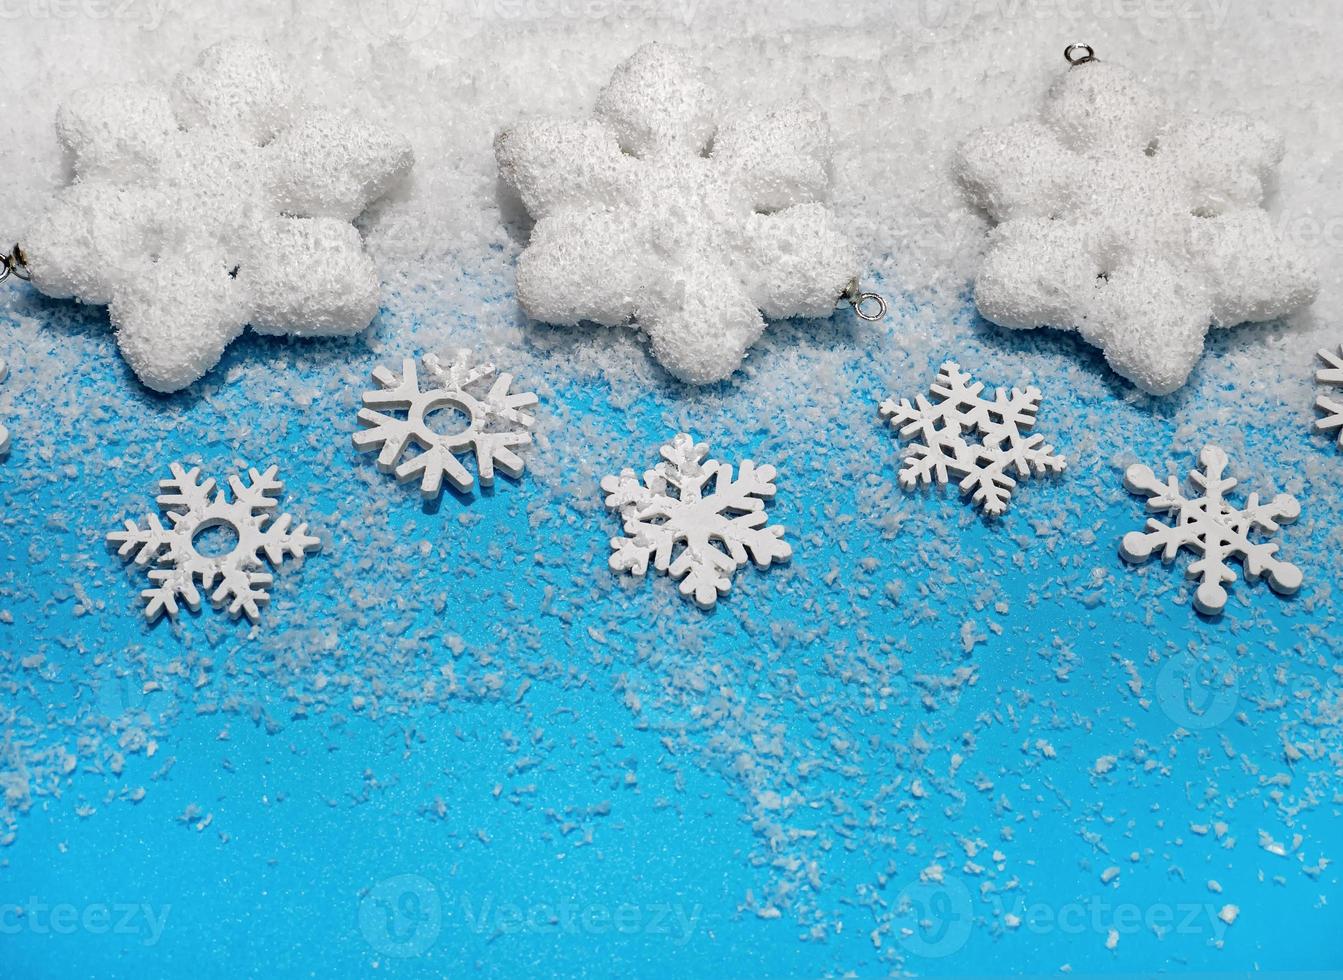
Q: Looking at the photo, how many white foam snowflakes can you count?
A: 3